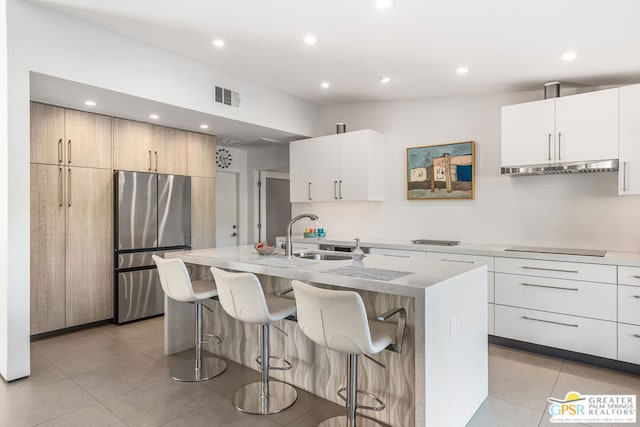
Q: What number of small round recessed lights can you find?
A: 10